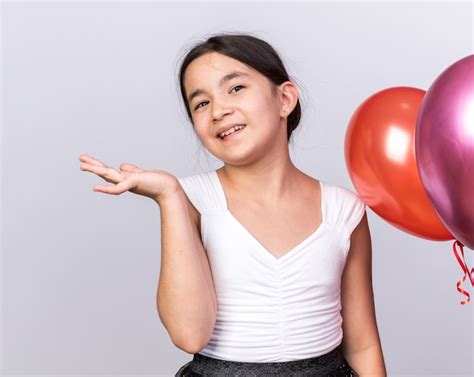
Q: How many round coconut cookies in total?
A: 0